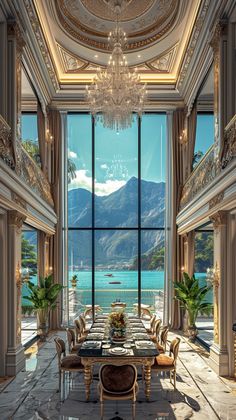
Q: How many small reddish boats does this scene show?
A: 2